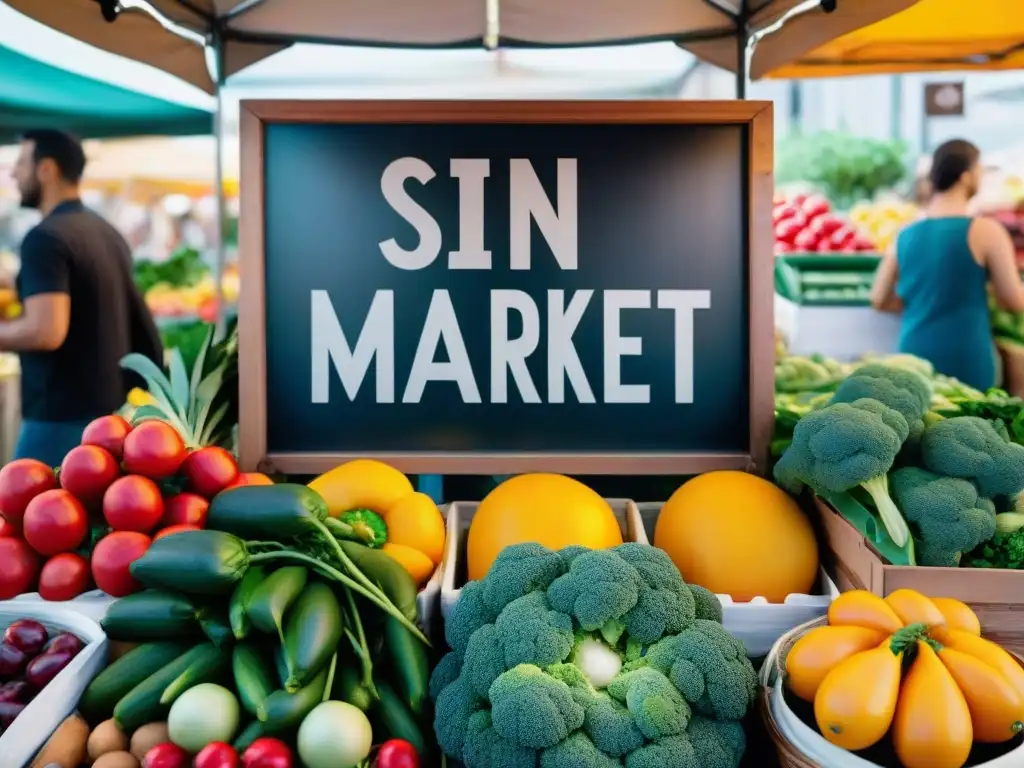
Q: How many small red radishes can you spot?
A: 4